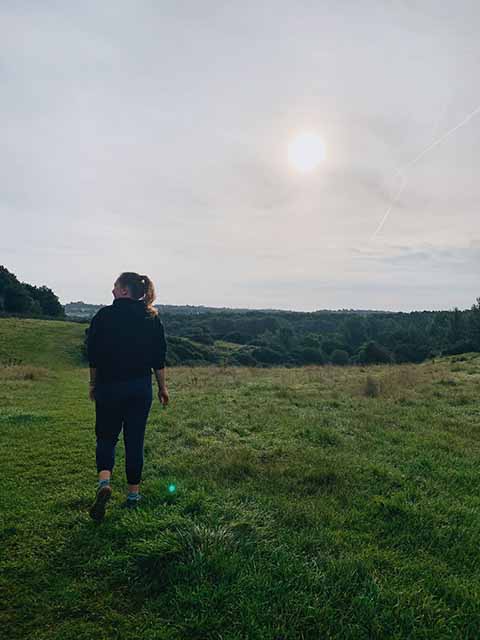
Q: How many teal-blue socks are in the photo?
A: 2